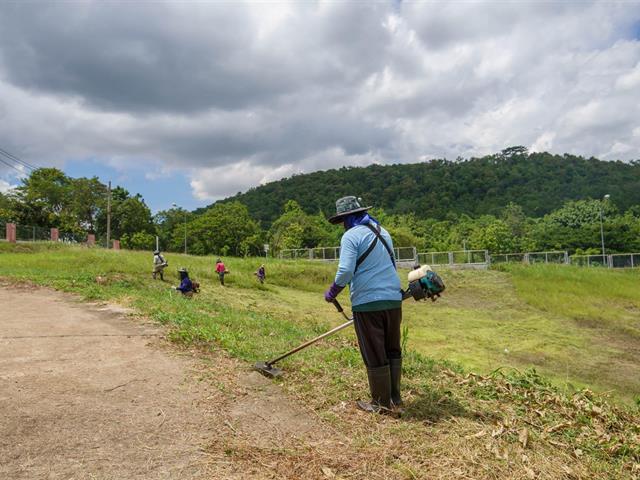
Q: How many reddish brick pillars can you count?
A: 4